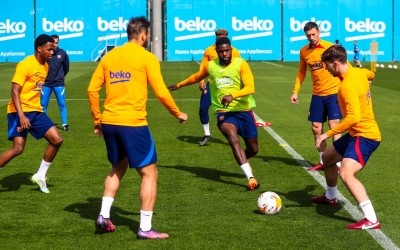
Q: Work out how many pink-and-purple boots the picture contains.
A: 2